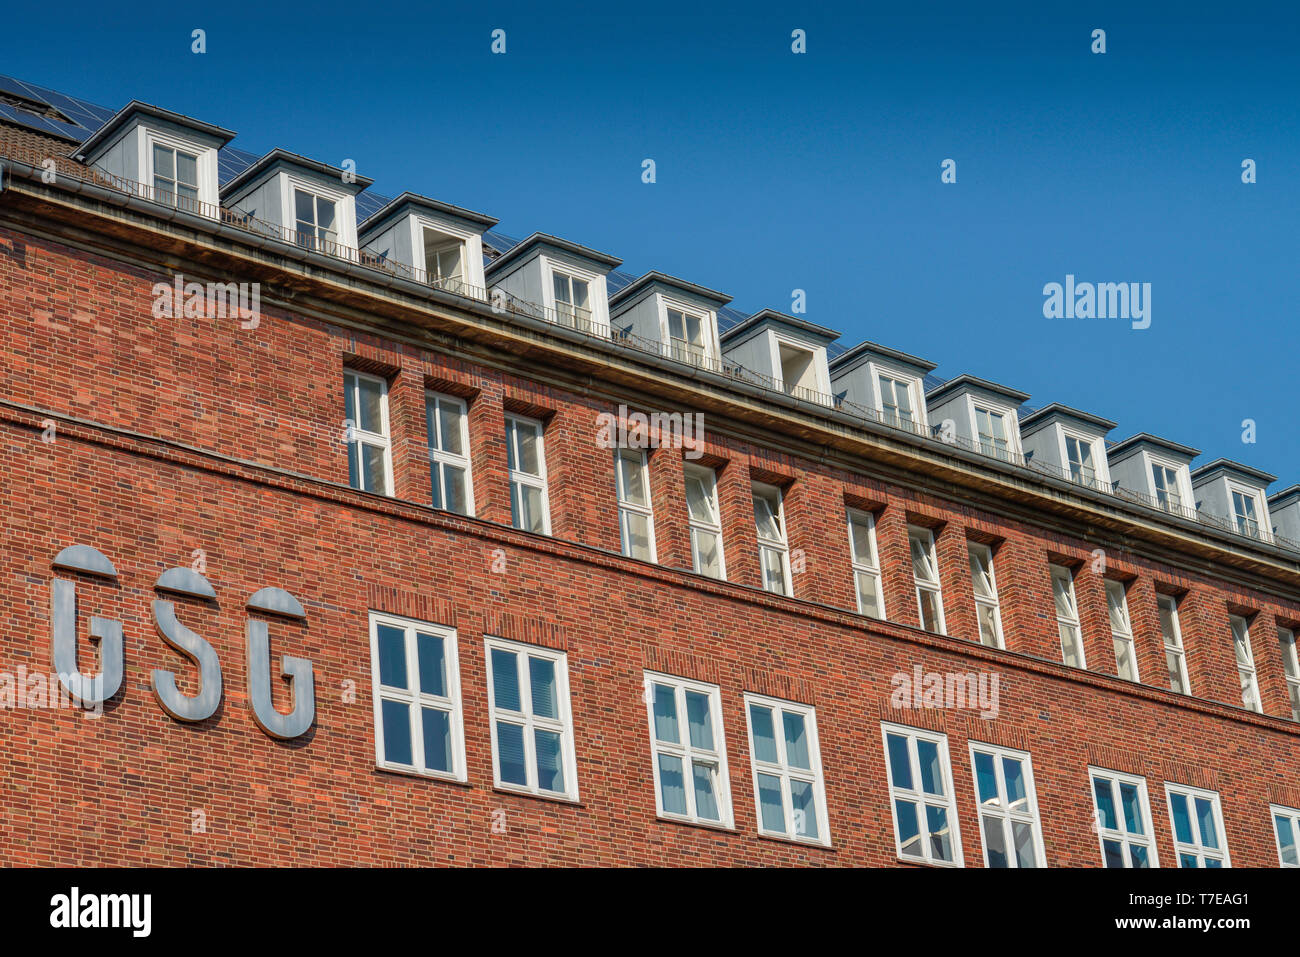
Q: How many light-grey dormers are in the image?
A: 12